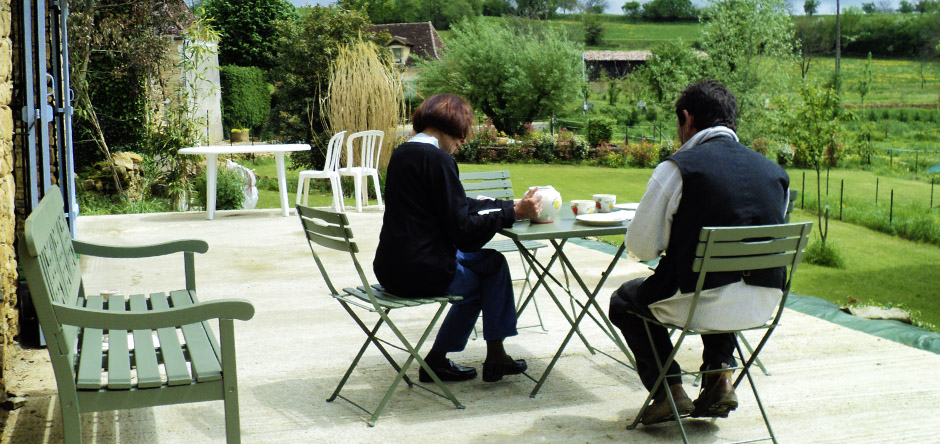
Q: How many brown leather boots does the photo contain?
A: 2